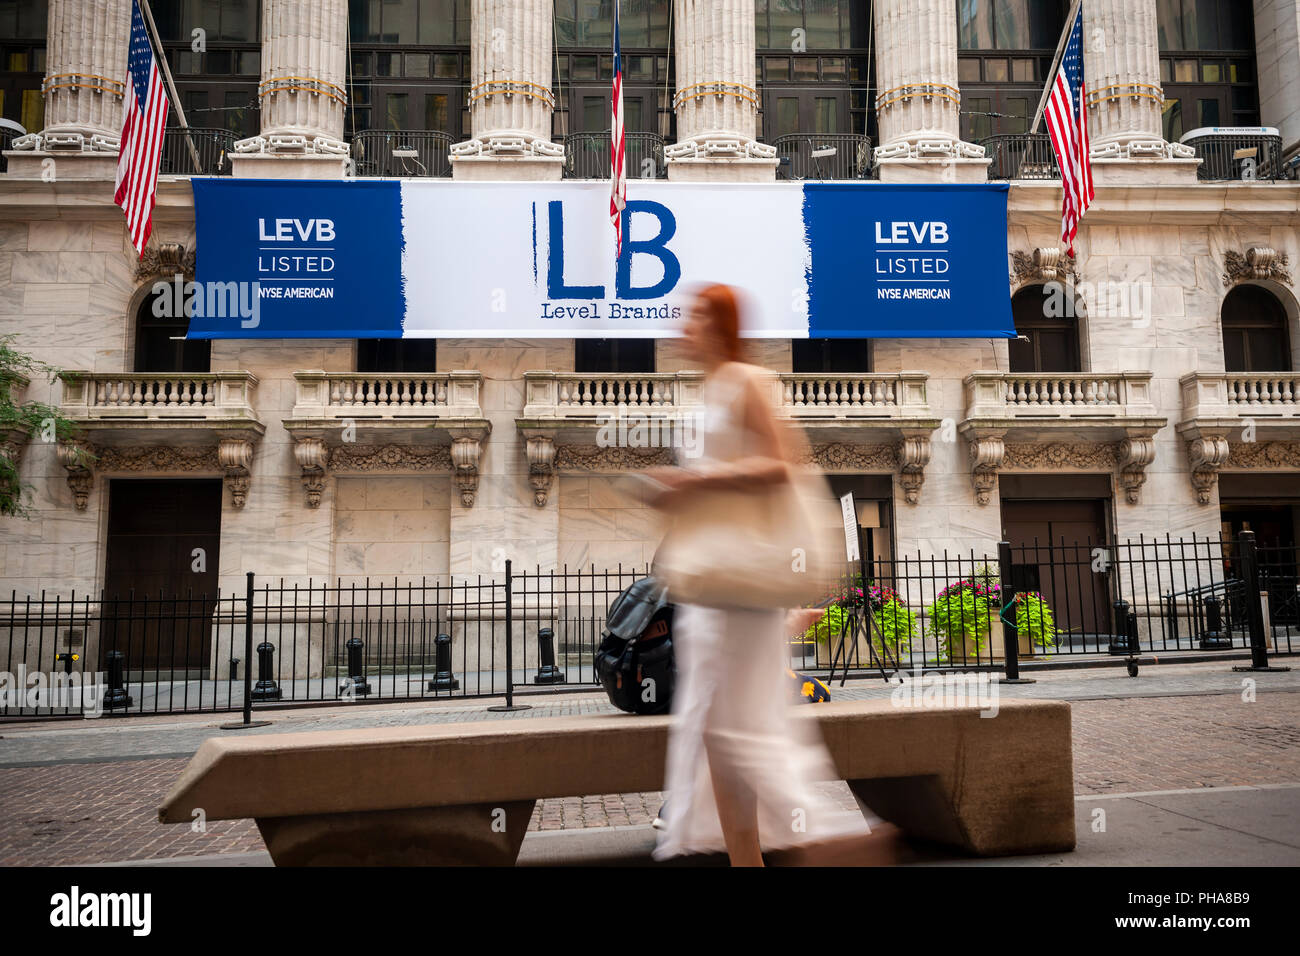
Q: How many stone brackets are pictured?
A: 9